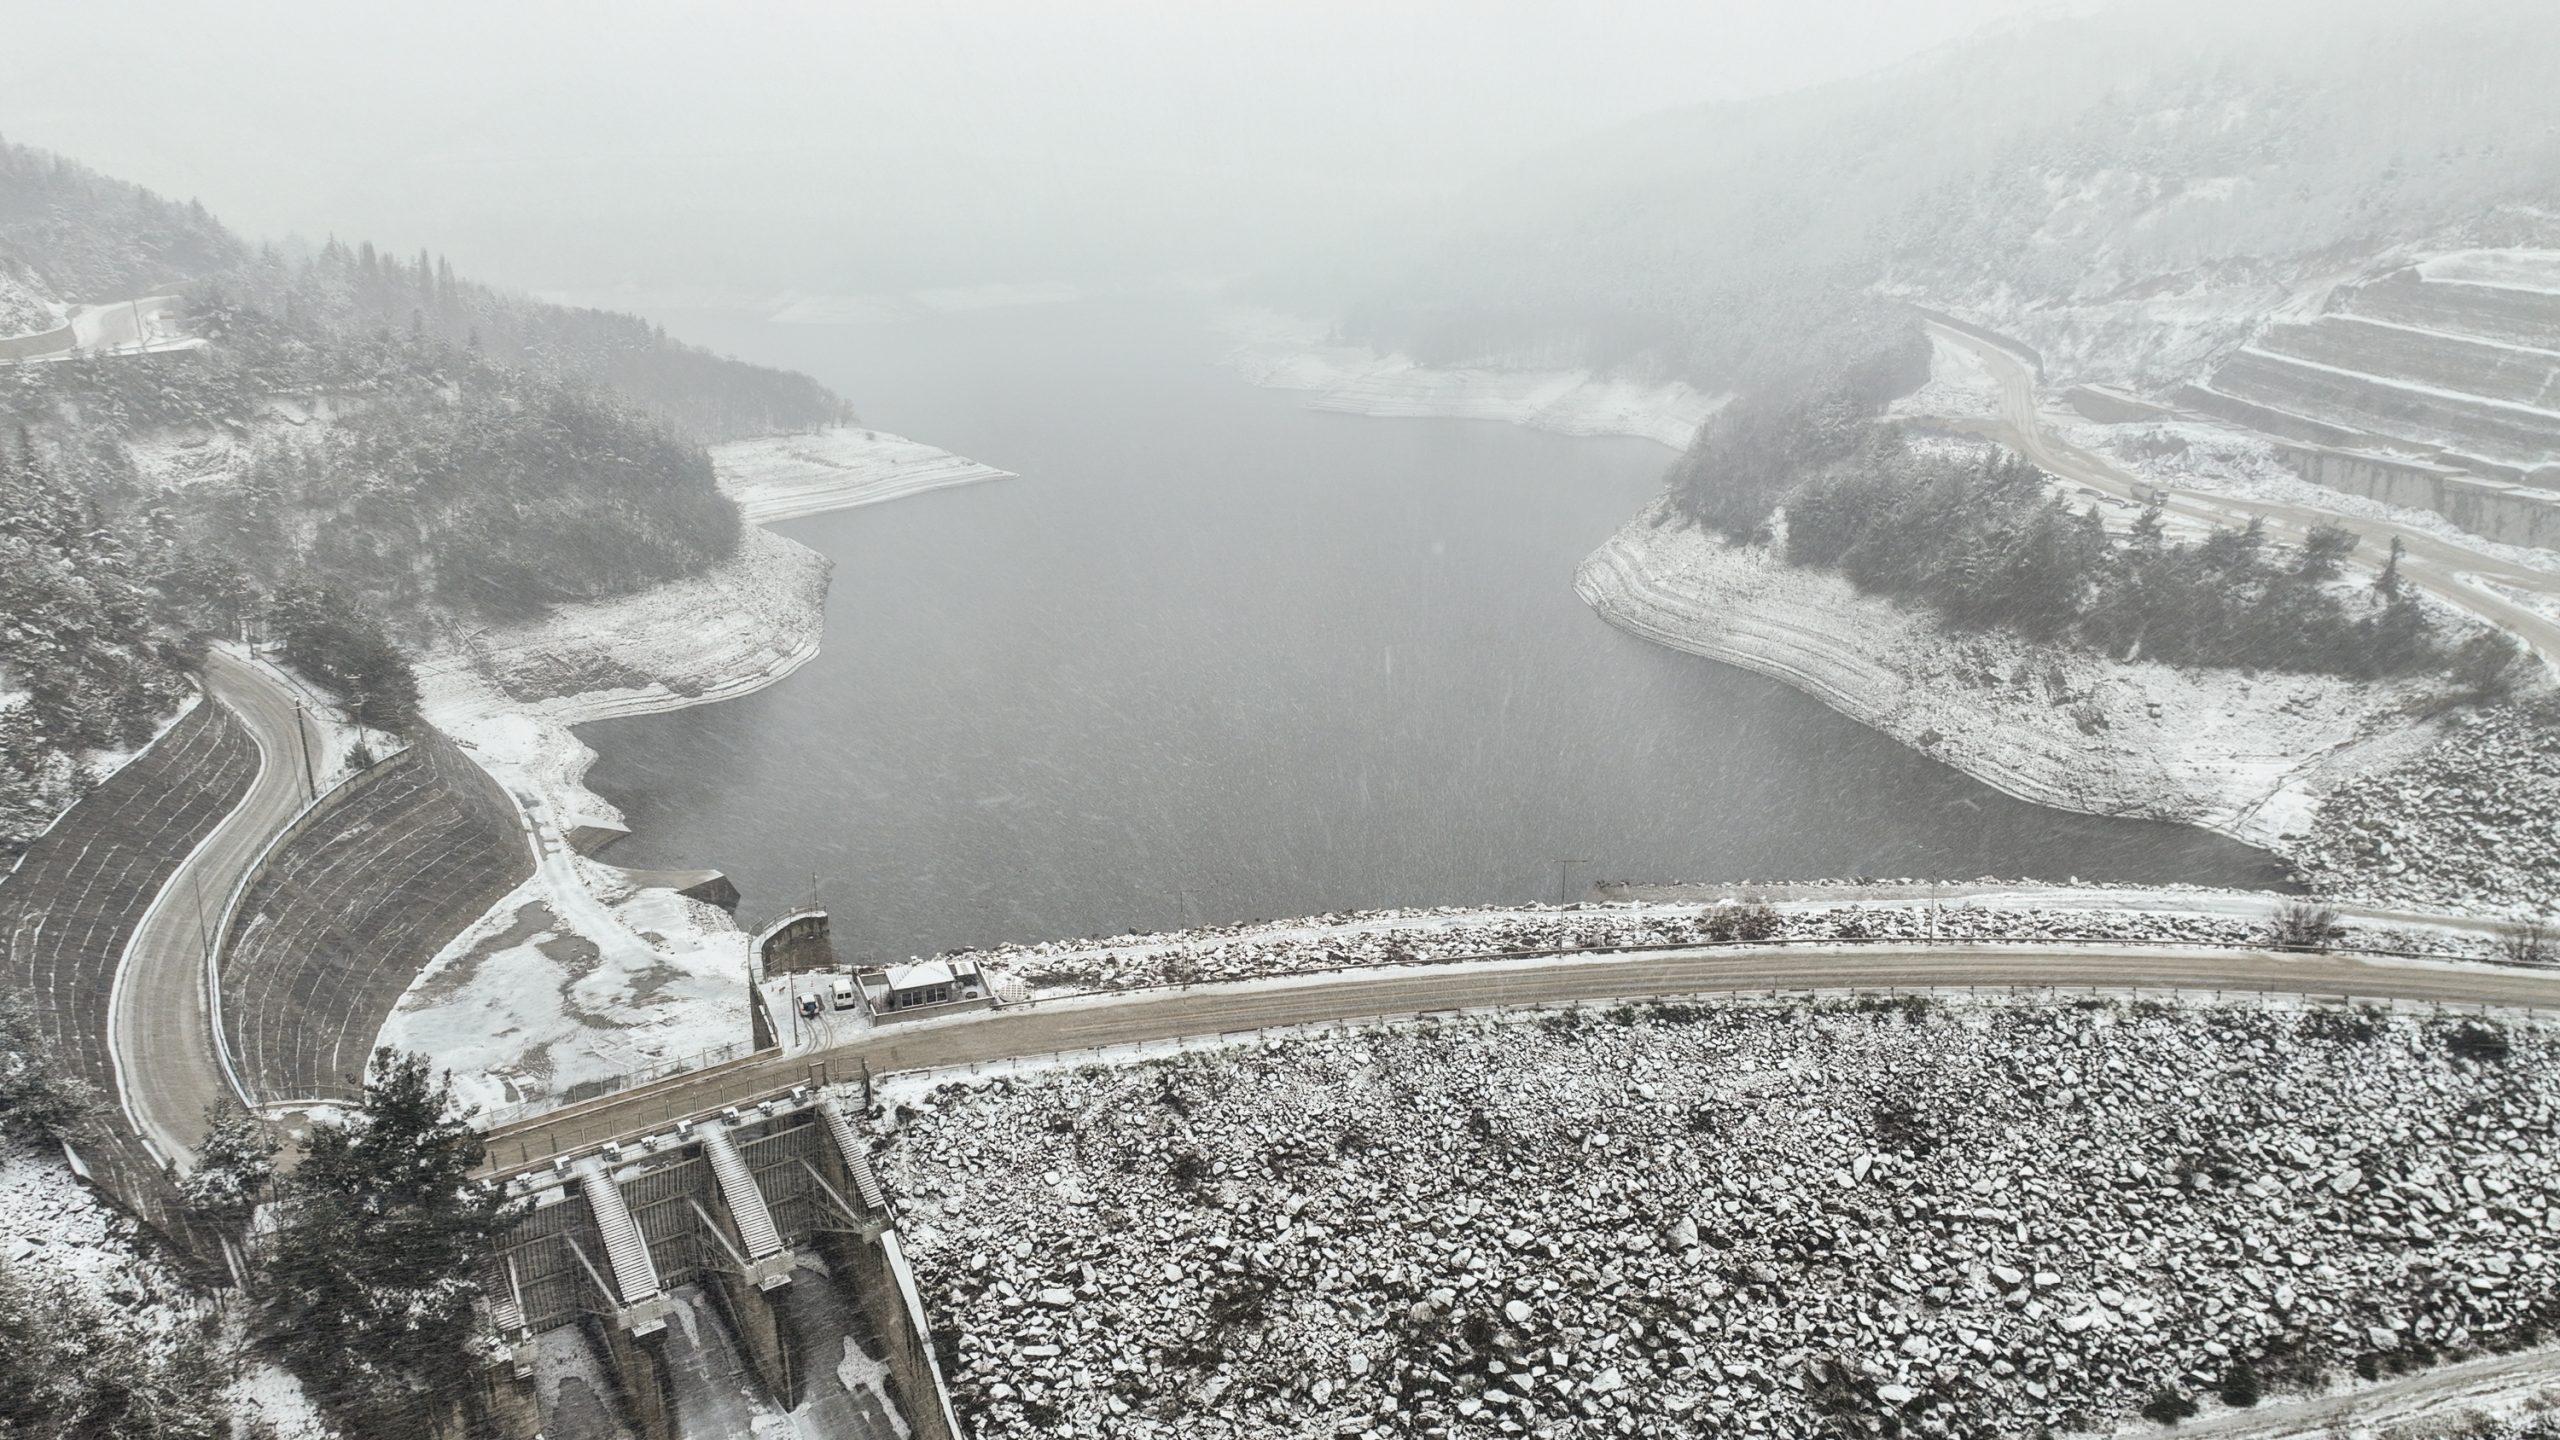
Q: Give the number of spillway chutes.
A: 3